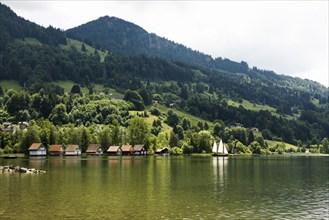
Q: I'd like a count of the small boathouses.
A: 8